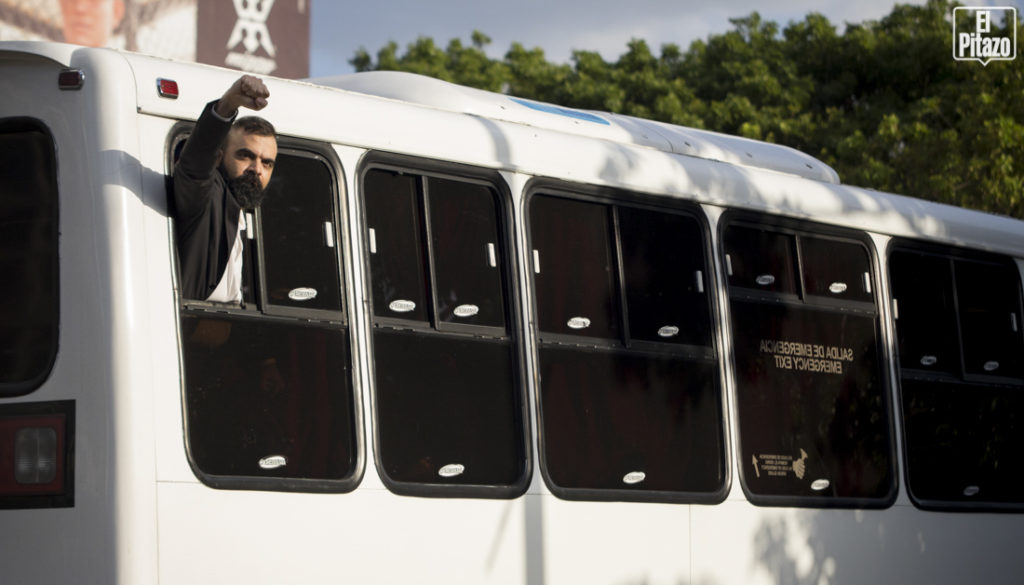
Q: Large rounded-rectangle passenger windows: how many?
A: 5